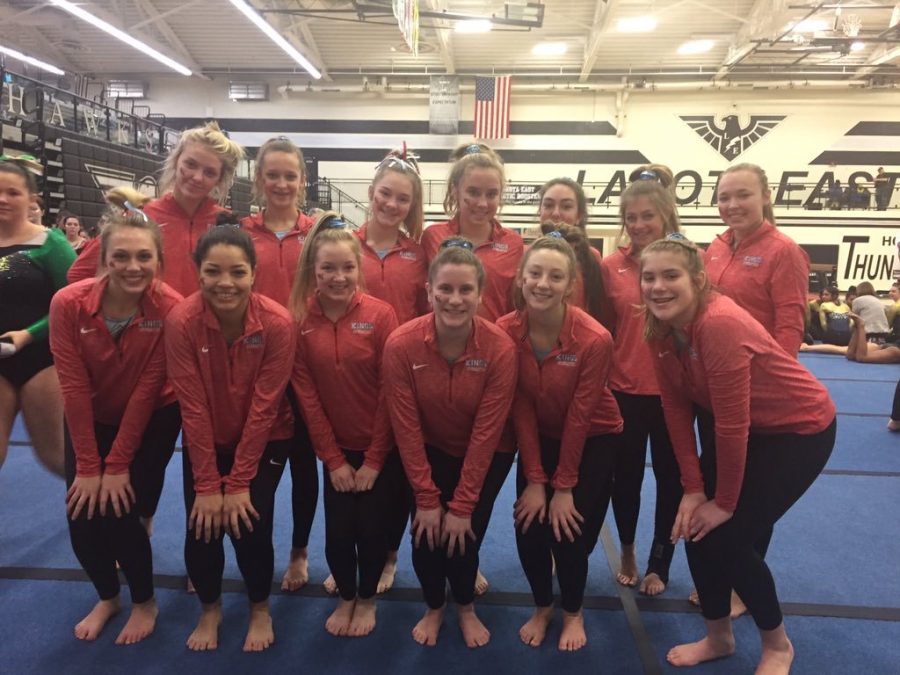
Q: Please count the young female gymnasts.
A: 13